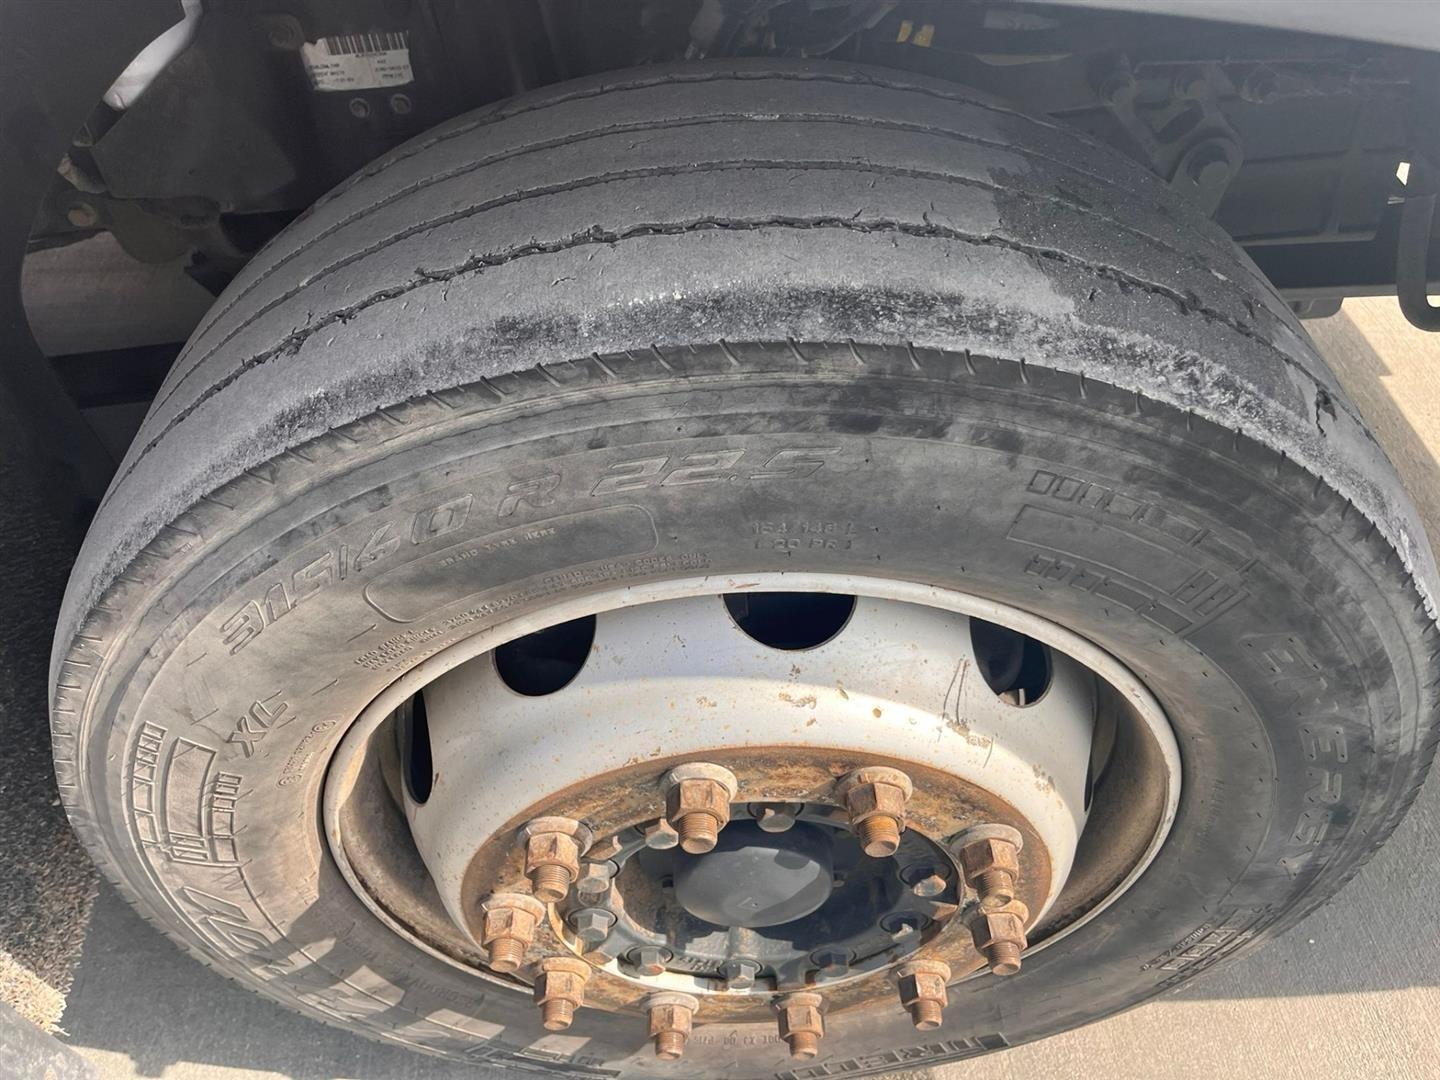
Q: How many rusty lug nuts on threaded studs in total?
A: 10